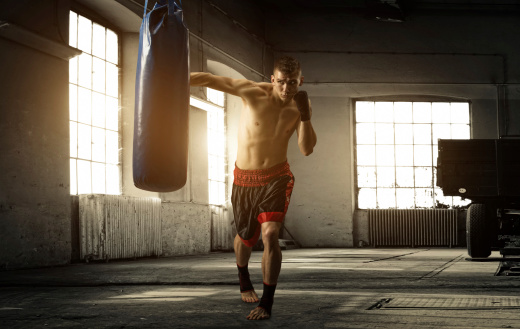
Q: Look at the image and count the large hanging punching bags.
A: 1